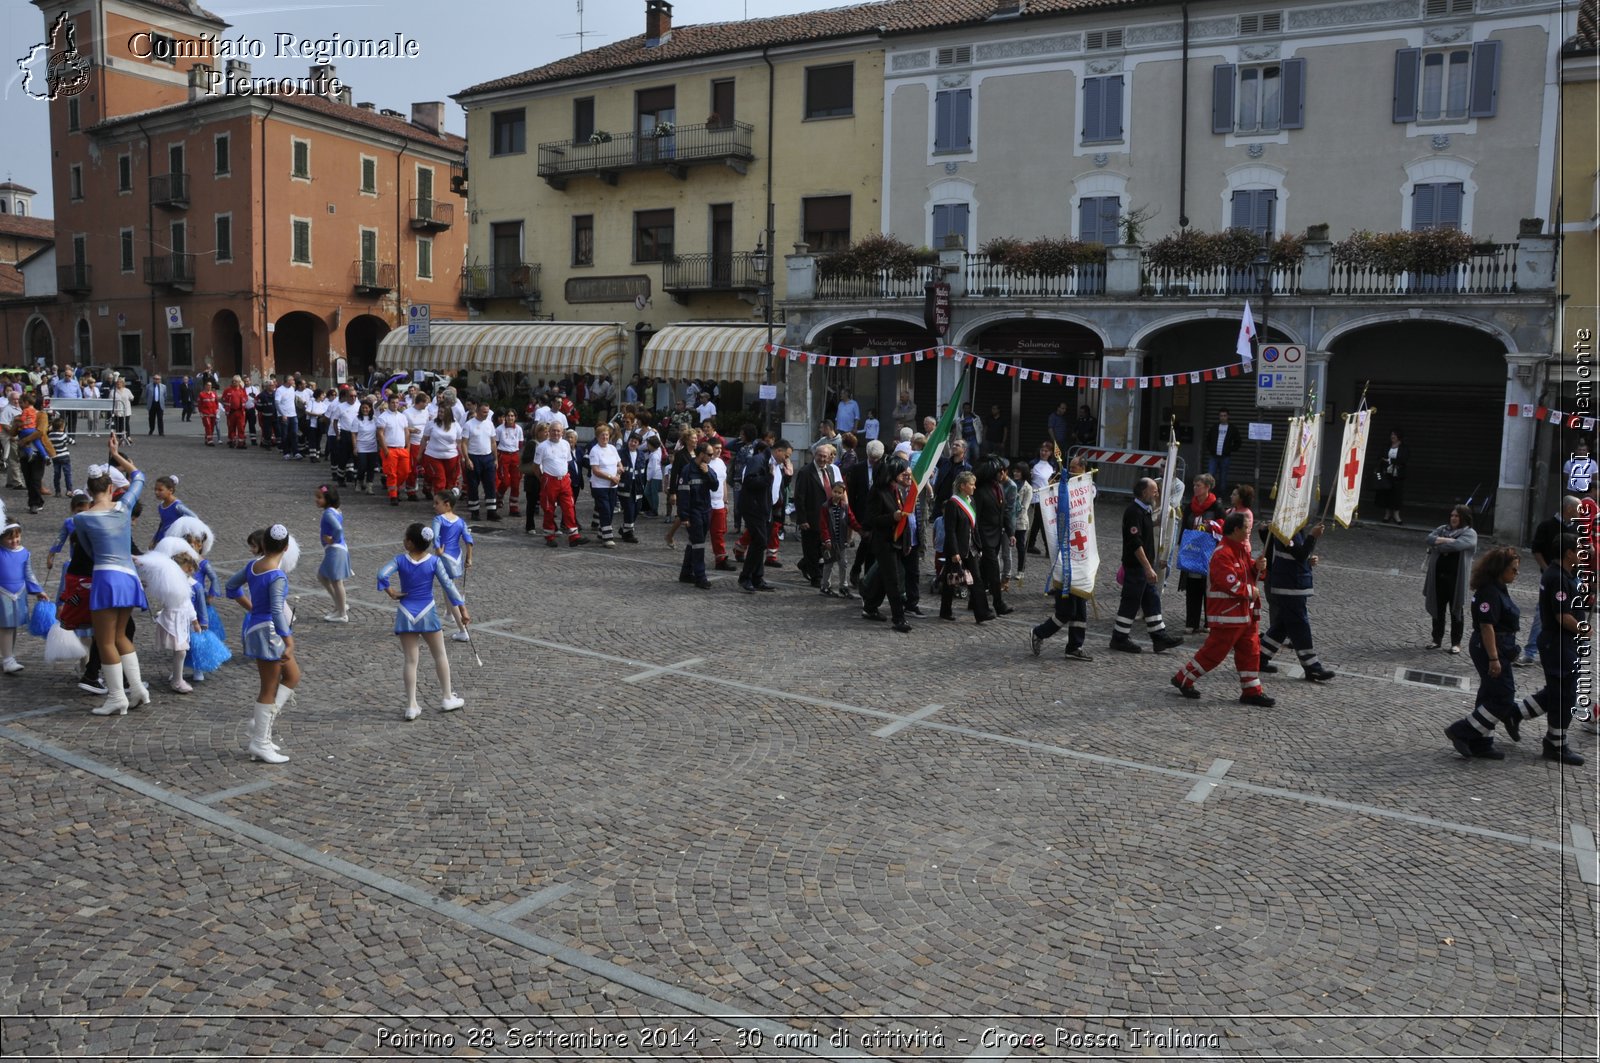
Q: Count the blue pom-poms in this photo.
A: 3